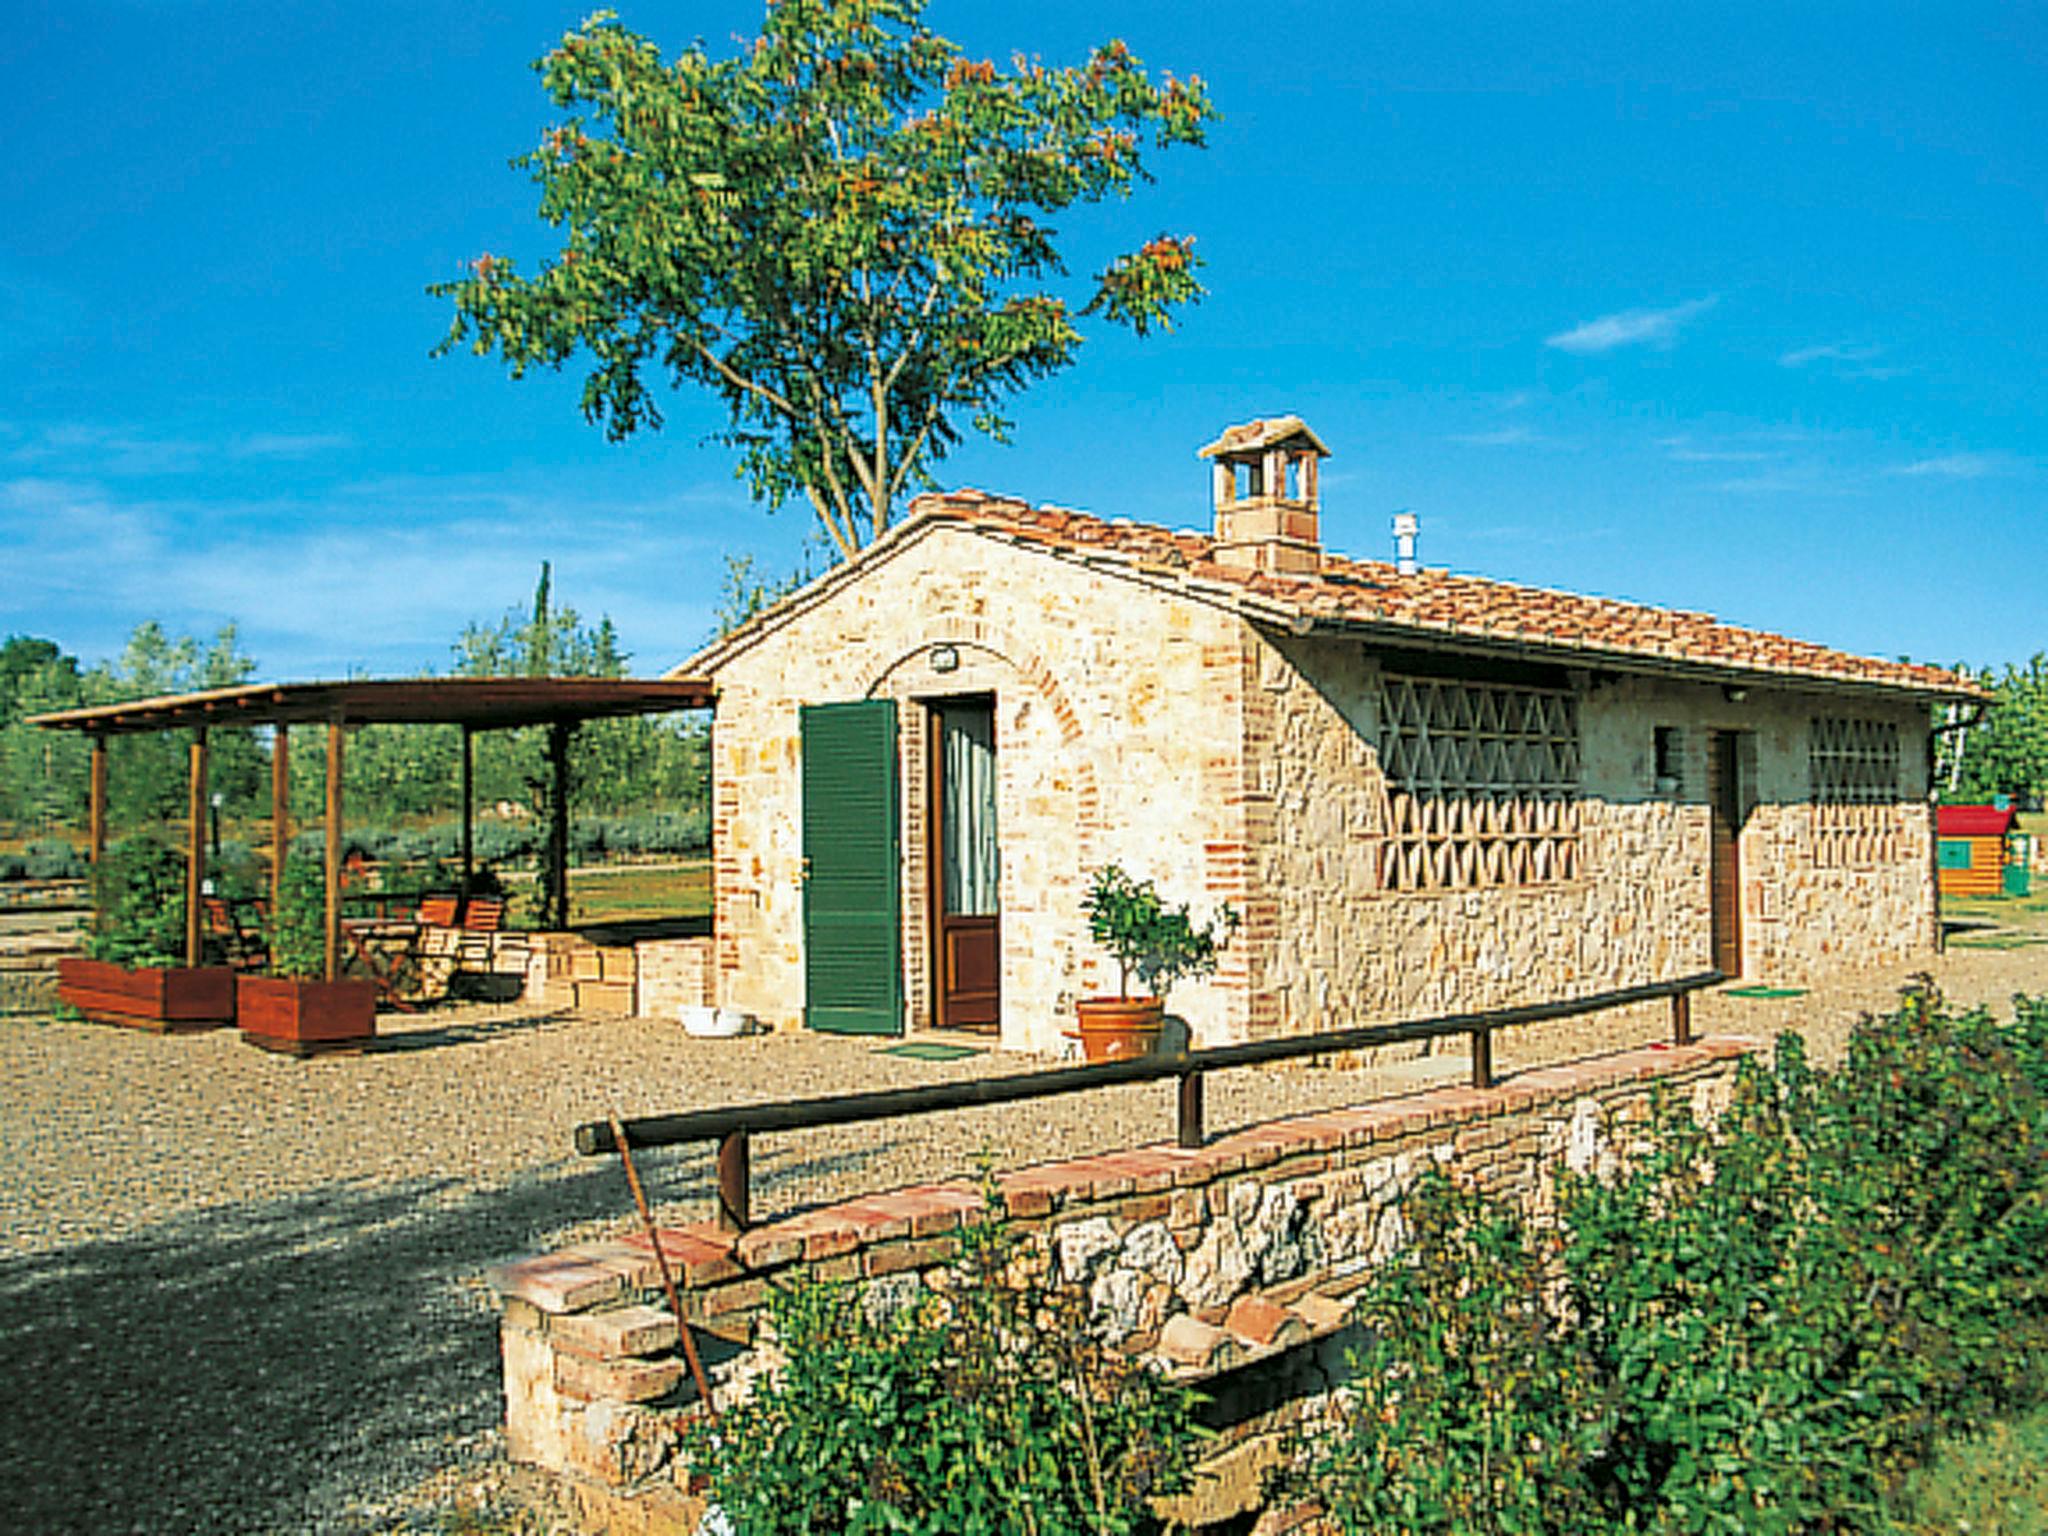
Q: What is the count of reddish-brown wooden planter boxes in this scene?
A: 2